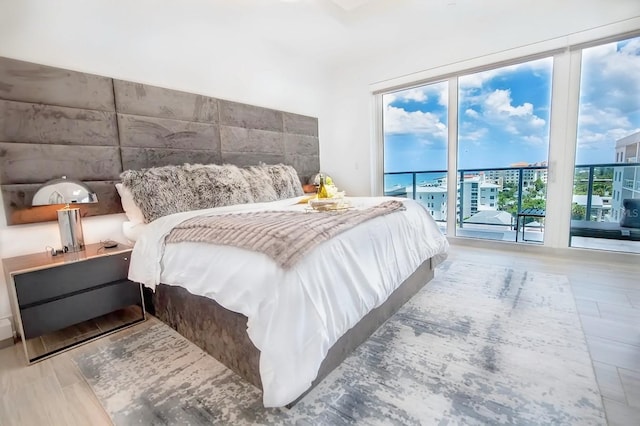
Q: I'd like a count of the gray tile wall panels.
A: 14